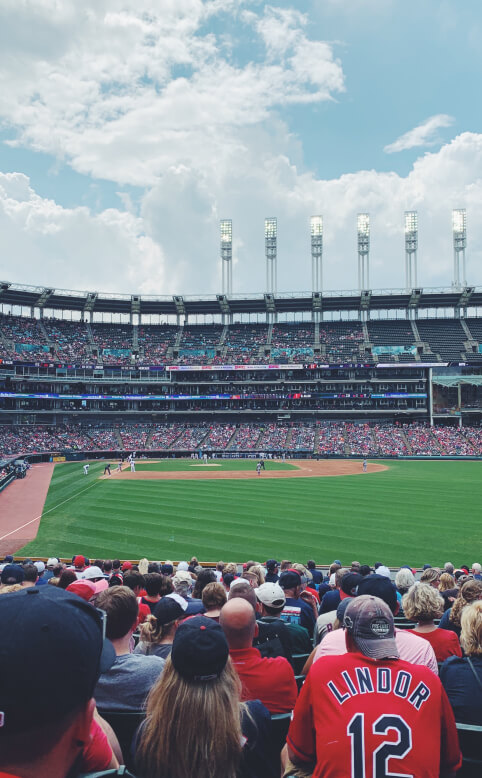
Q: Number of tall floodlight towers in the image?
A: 6